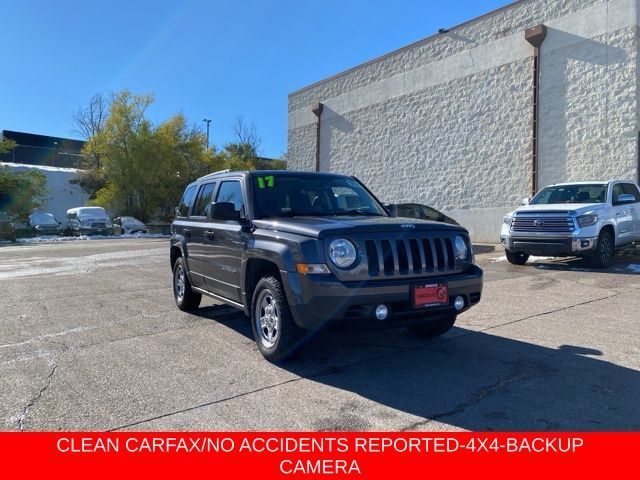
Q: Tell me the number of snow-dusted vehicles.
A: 3